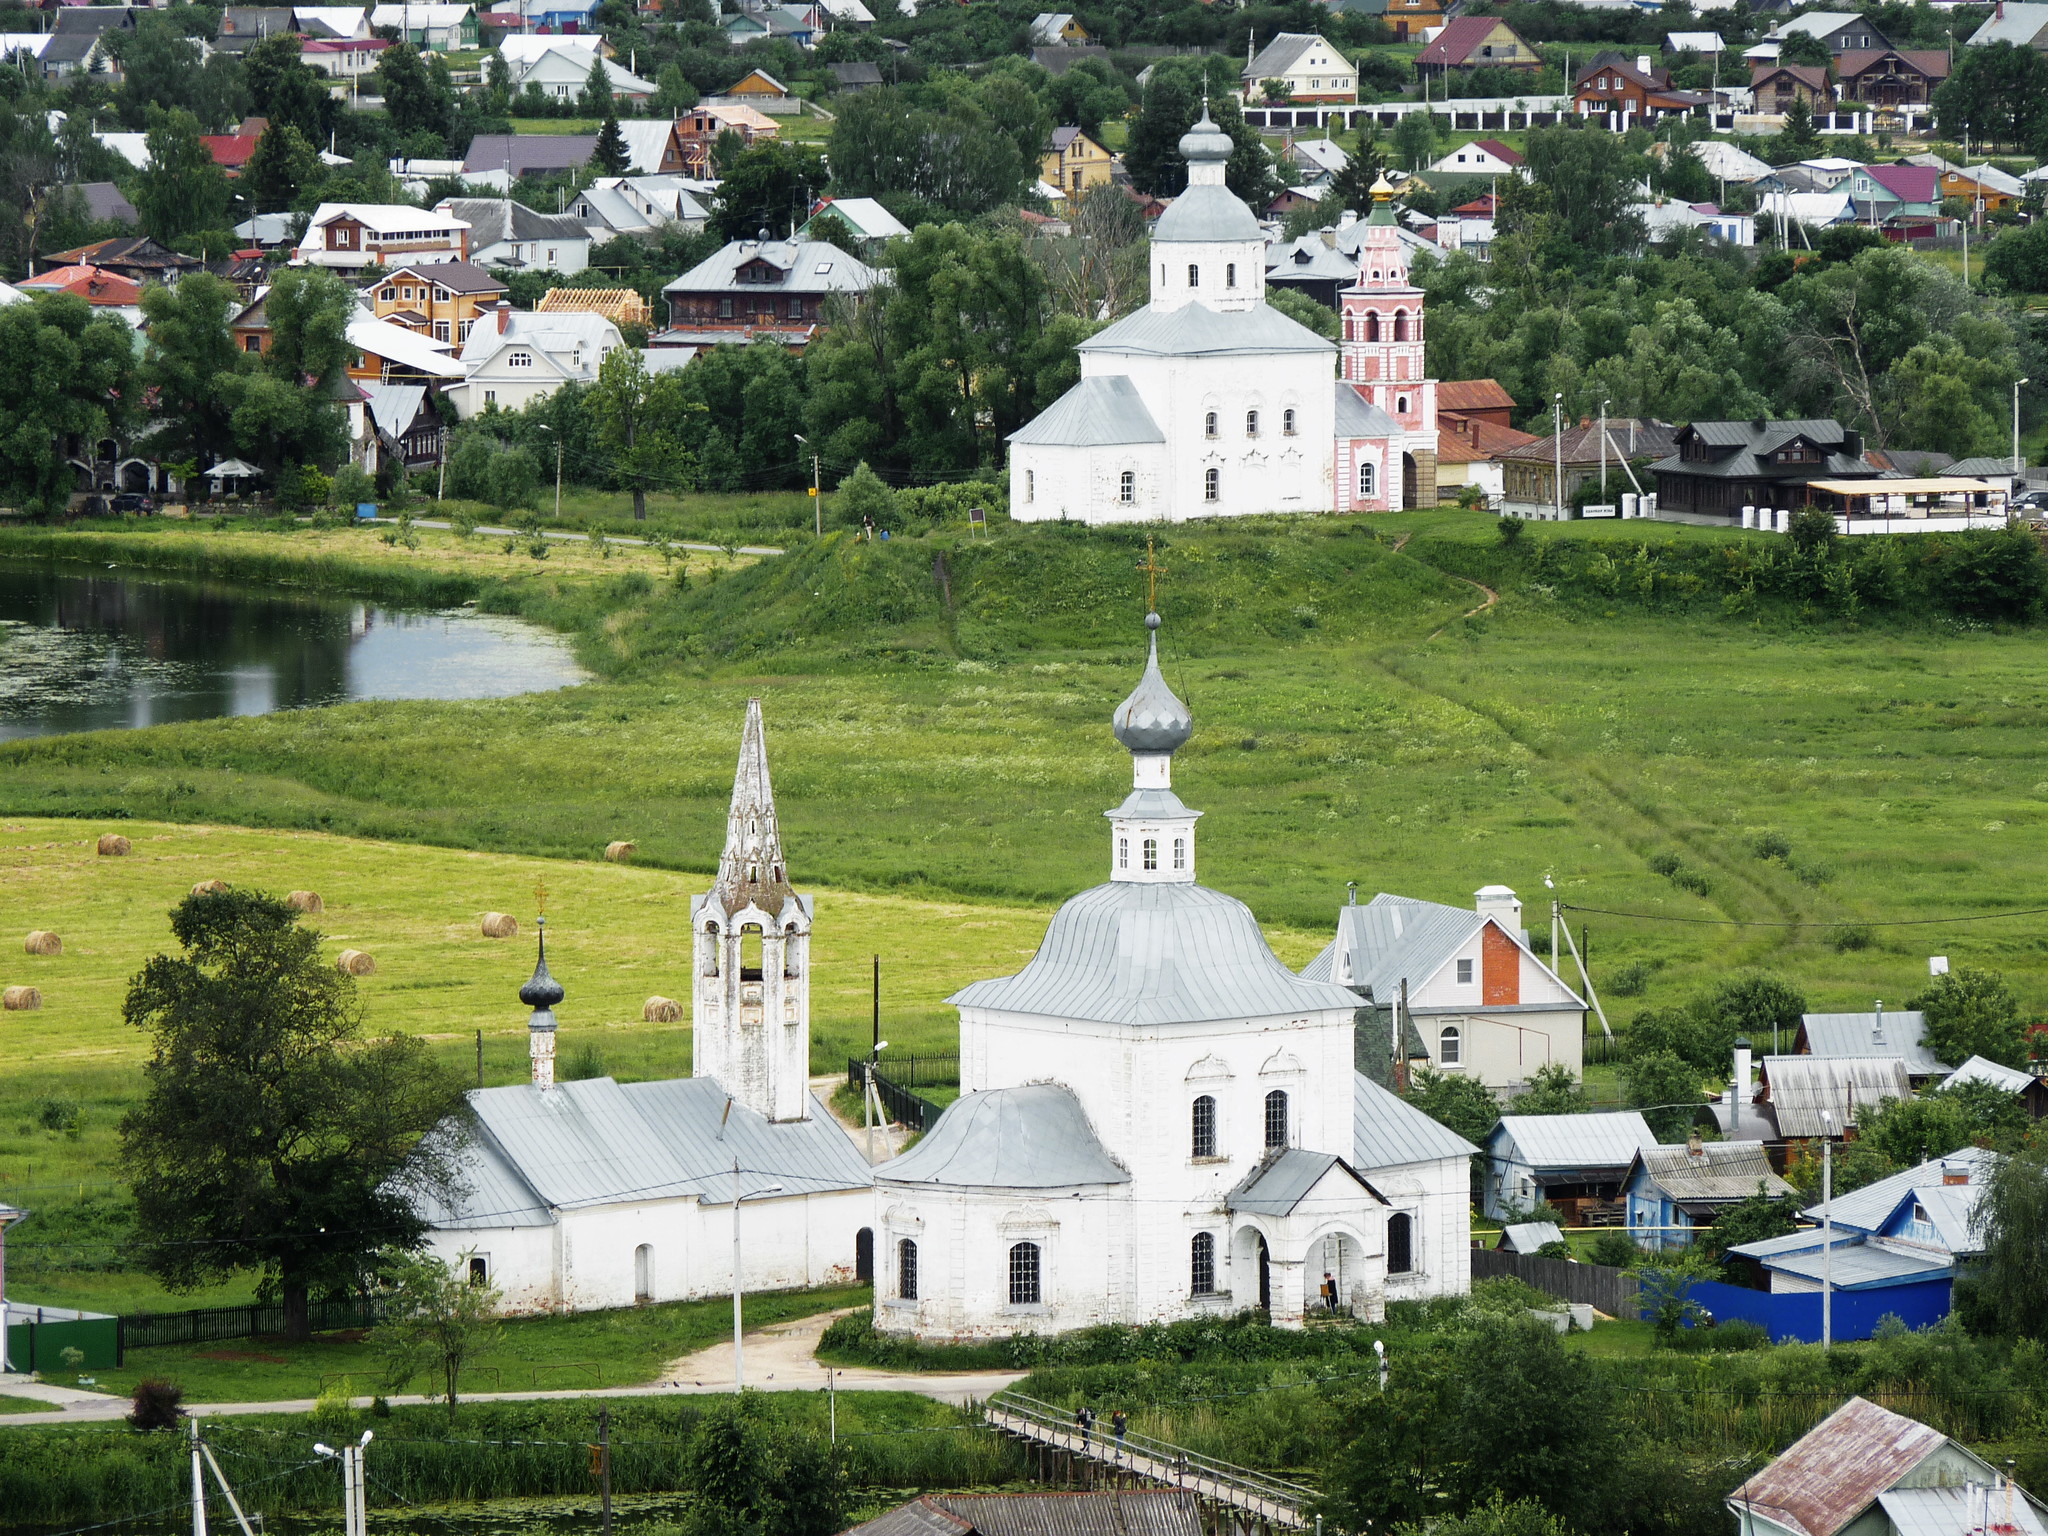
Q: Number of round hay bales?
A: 9